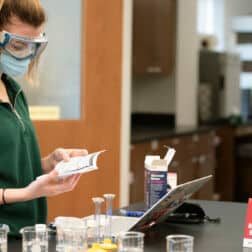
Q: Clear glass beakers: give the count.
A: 5